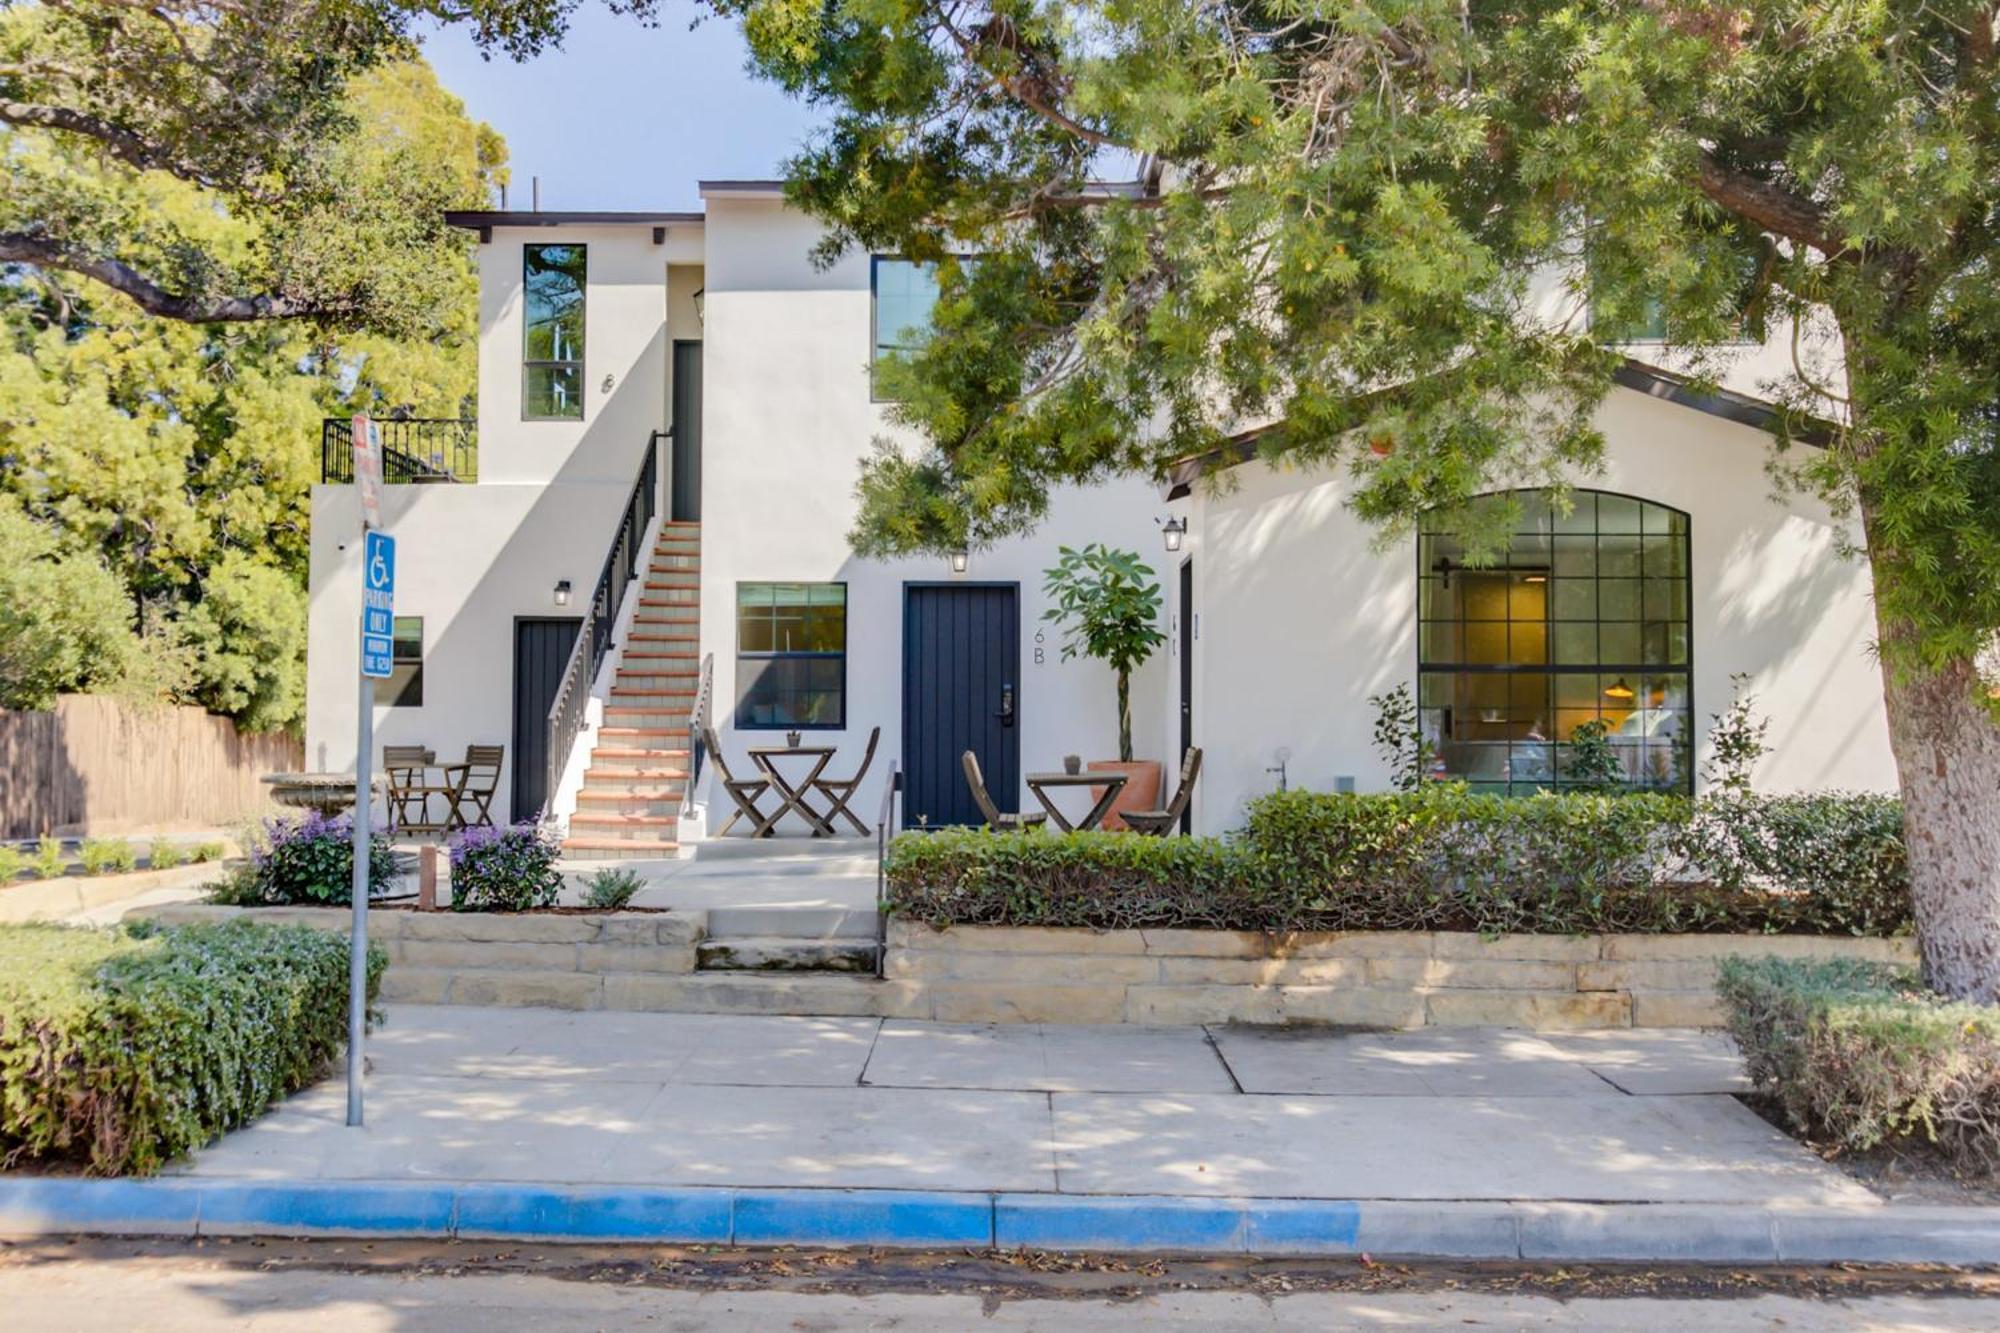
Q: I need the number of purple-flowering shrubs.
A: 2